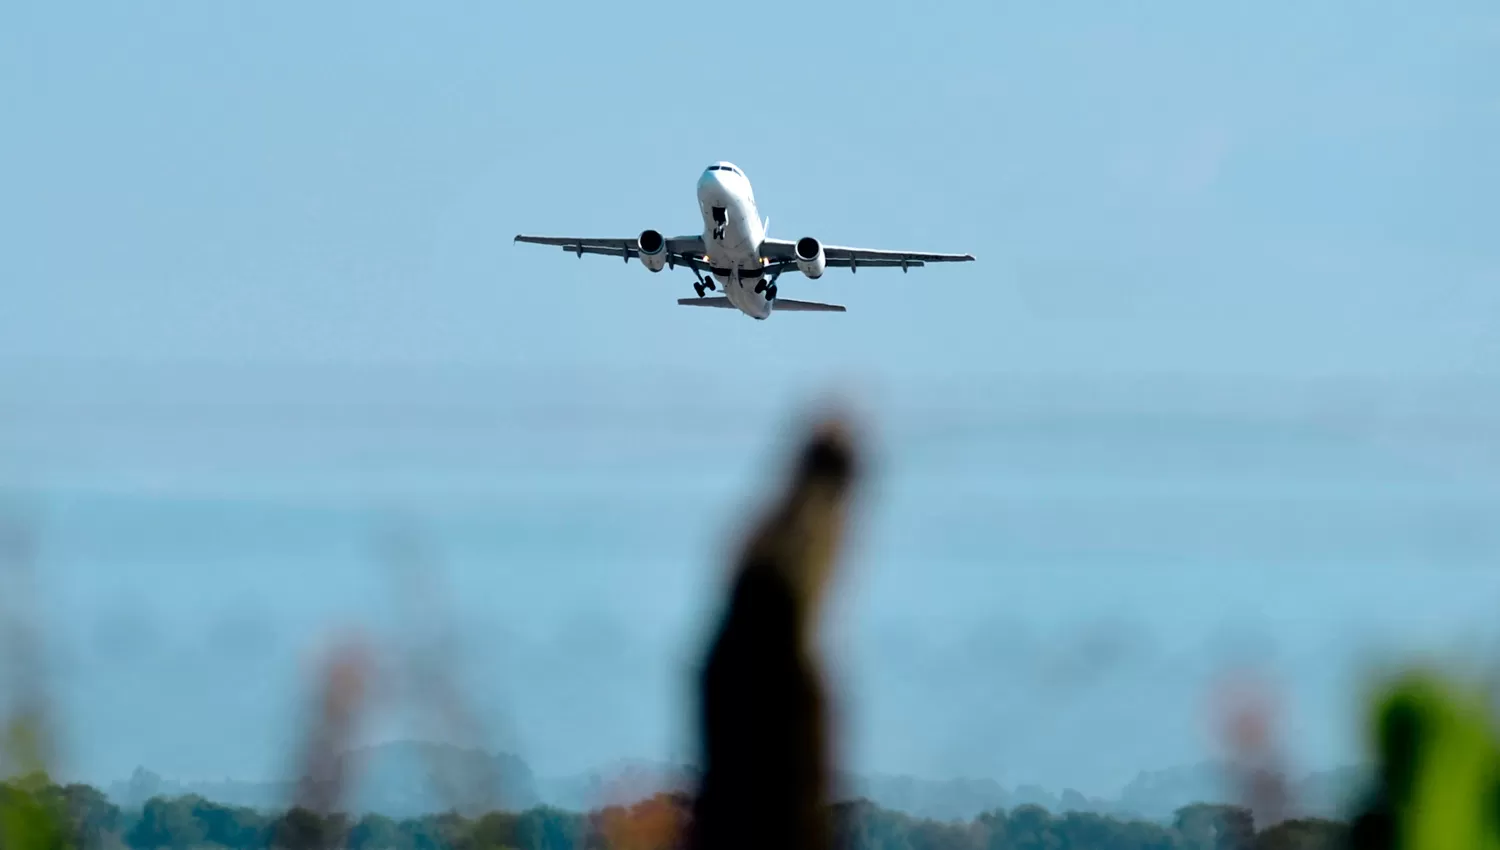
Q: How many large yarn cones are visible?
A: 0